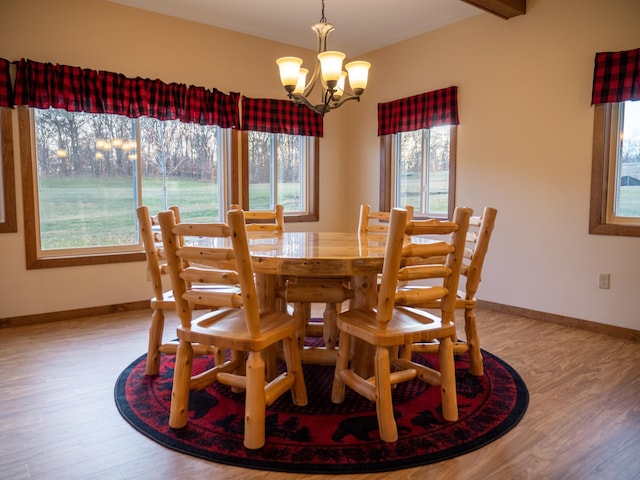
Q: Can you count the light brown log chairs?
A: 6